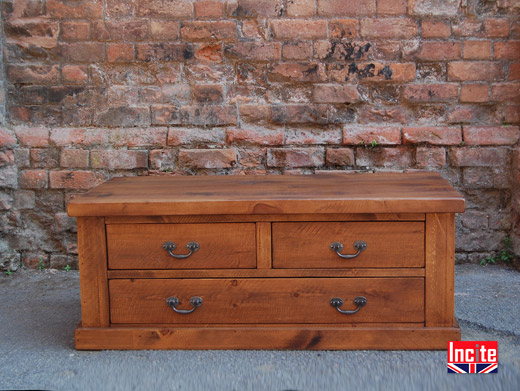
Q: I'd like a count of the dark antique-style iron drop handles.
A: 4